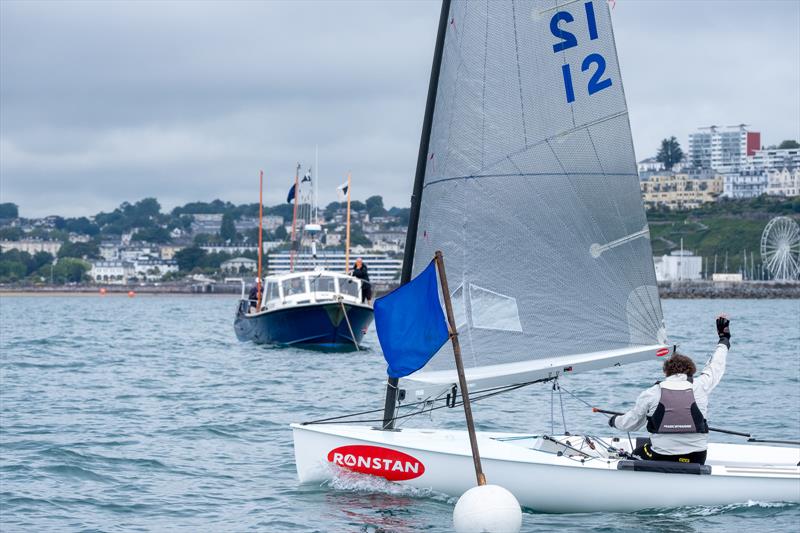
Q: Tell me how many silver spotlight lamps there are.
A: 0